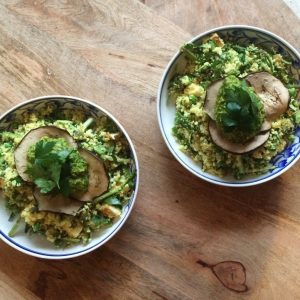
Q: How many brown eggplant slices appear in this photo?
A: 6